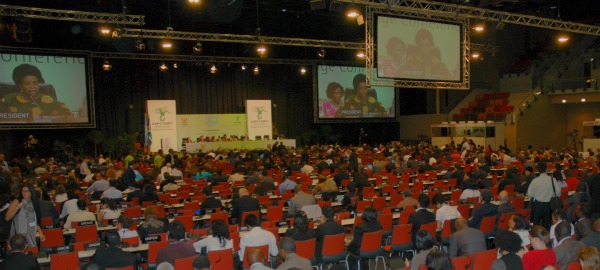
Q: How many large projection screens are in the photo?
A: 3